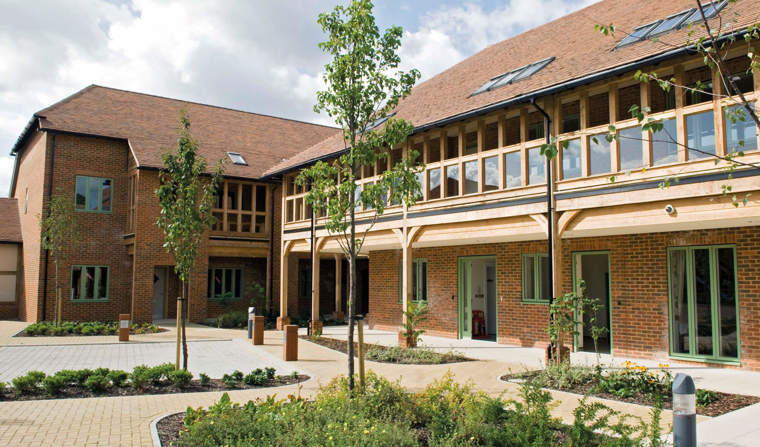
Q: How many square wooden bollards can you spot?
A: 3